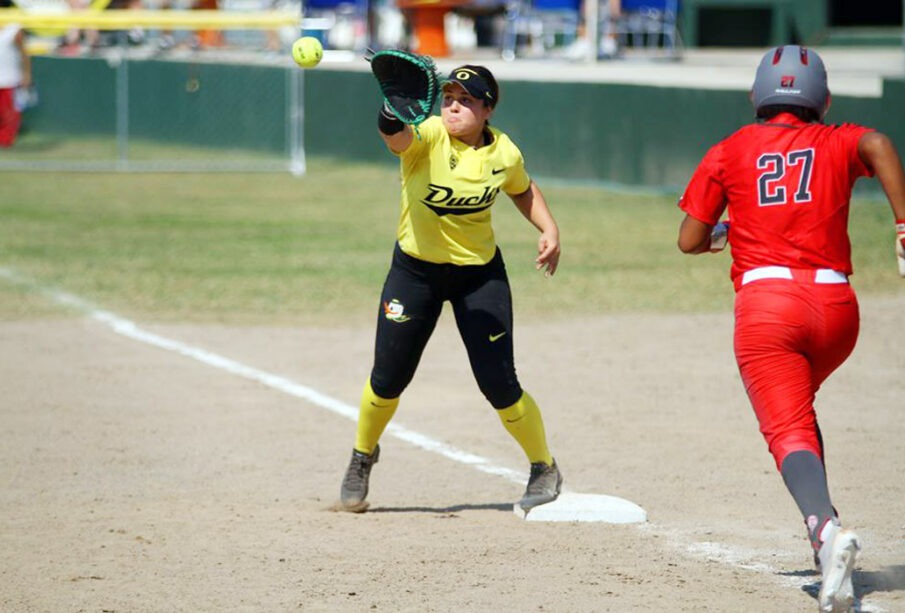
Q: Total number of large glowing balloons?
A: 0